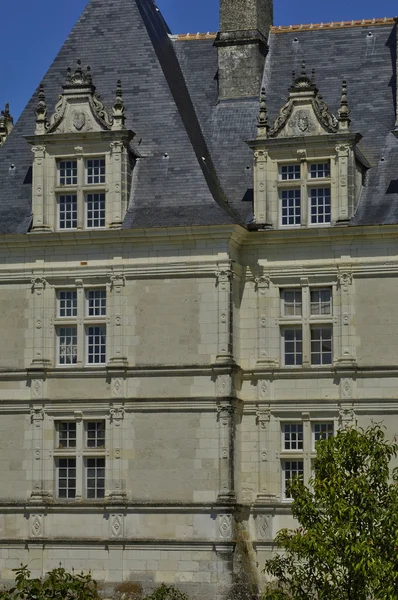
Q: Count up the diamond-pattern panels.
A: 9